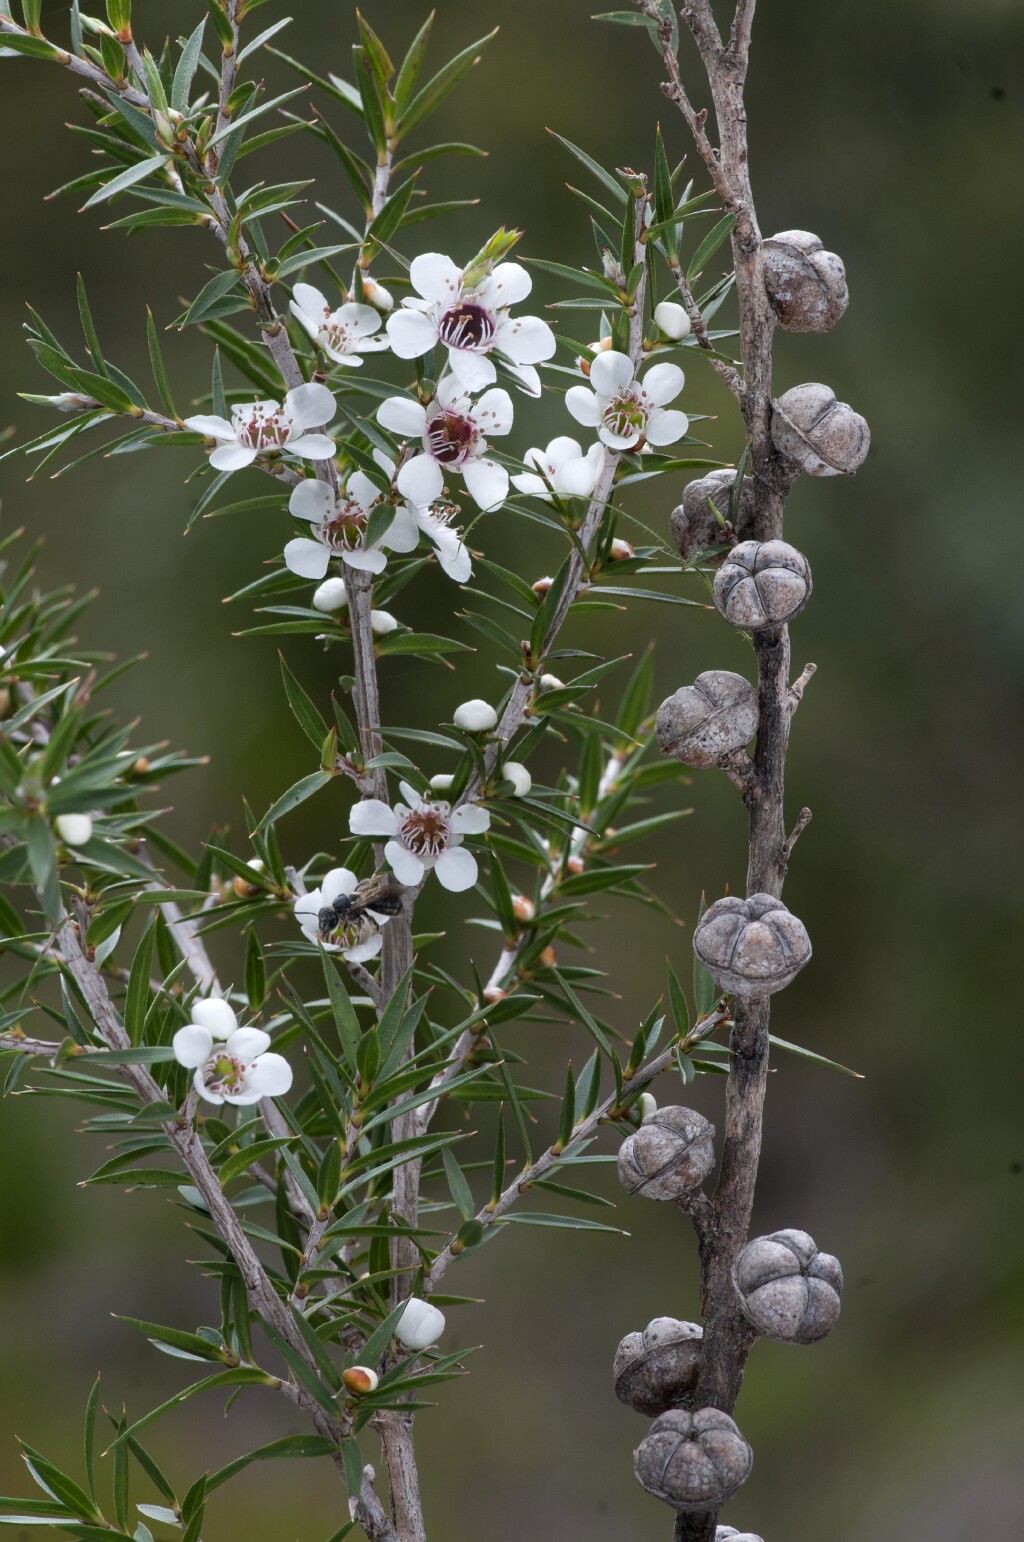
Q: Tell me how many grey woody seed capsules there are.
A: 11